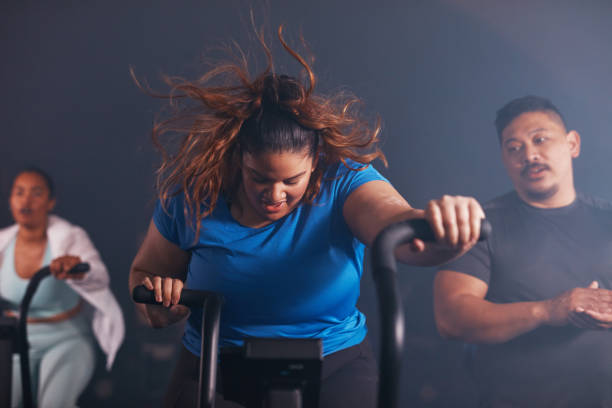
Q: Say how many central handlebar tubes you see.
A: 2